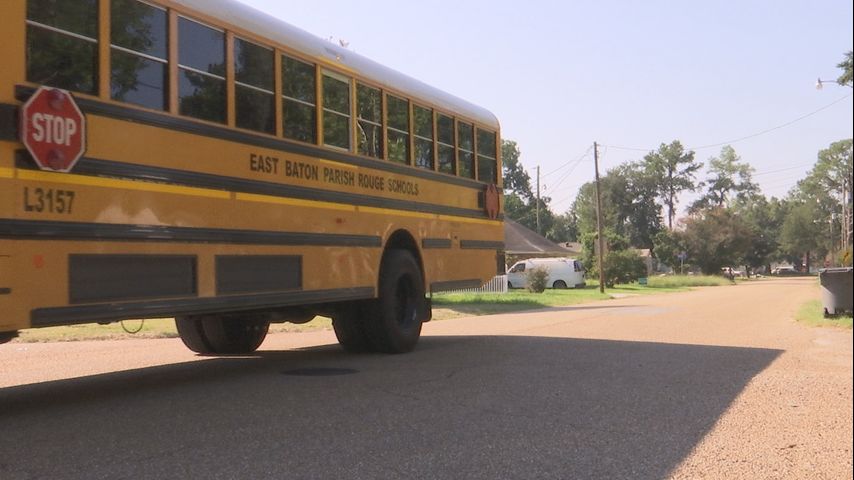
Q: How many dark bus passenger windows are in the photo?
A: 12